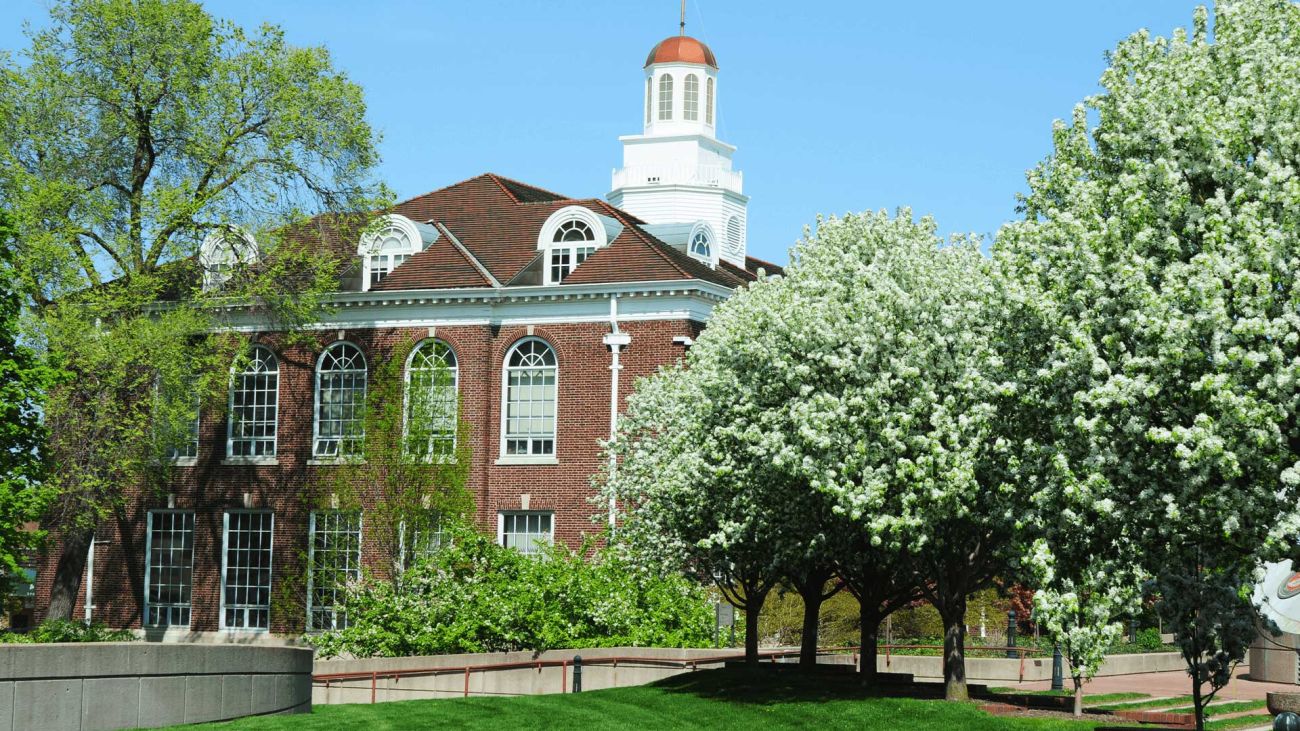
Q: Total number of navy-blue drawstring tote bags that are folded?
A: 0